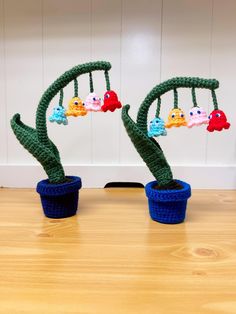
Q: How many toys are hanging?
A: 8